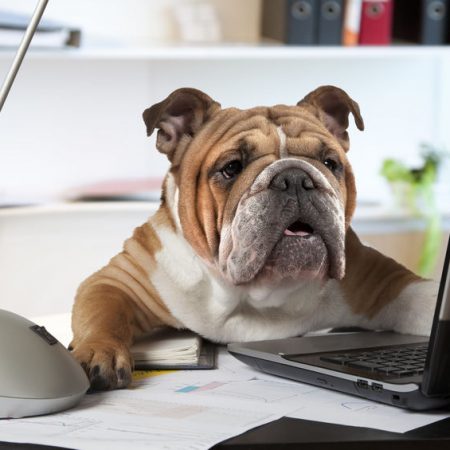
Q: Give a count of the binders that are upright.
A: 4